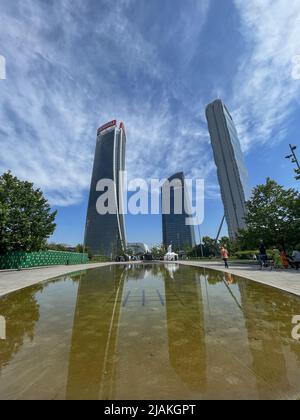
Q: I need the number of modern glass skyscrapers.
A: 3